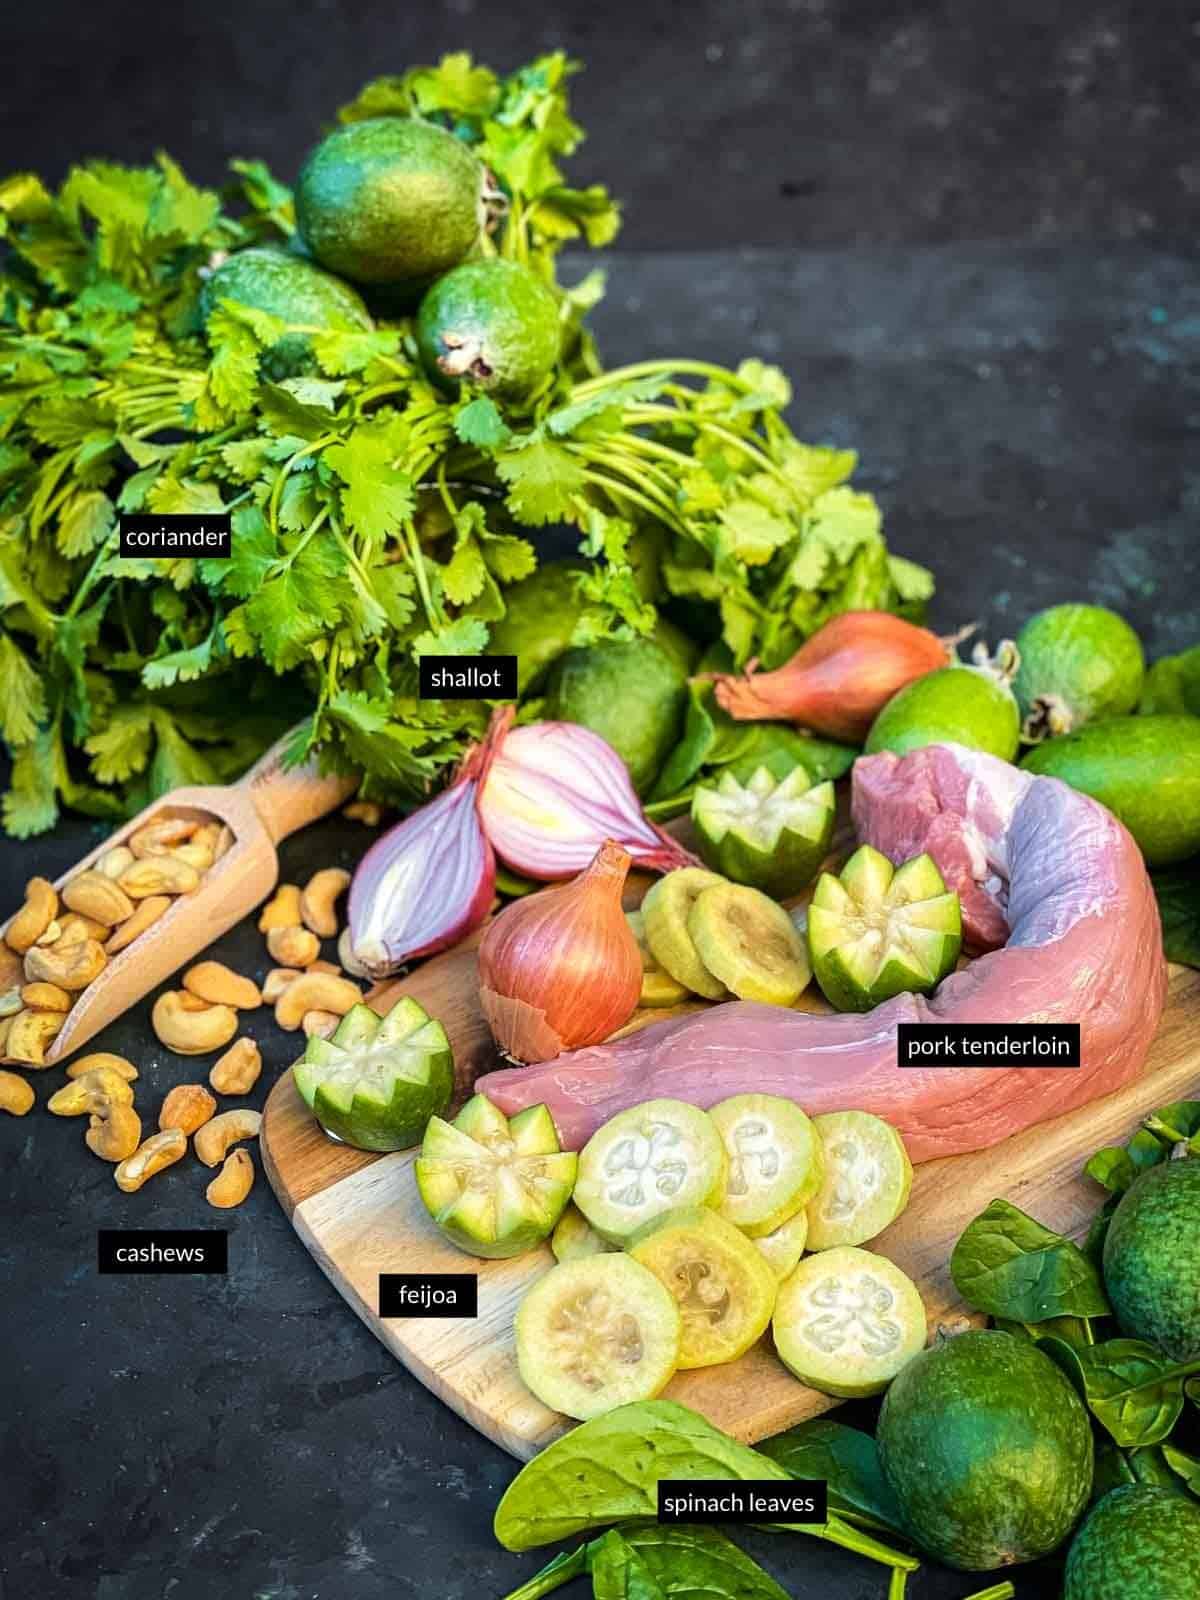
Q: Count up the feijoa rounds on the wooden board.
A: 11